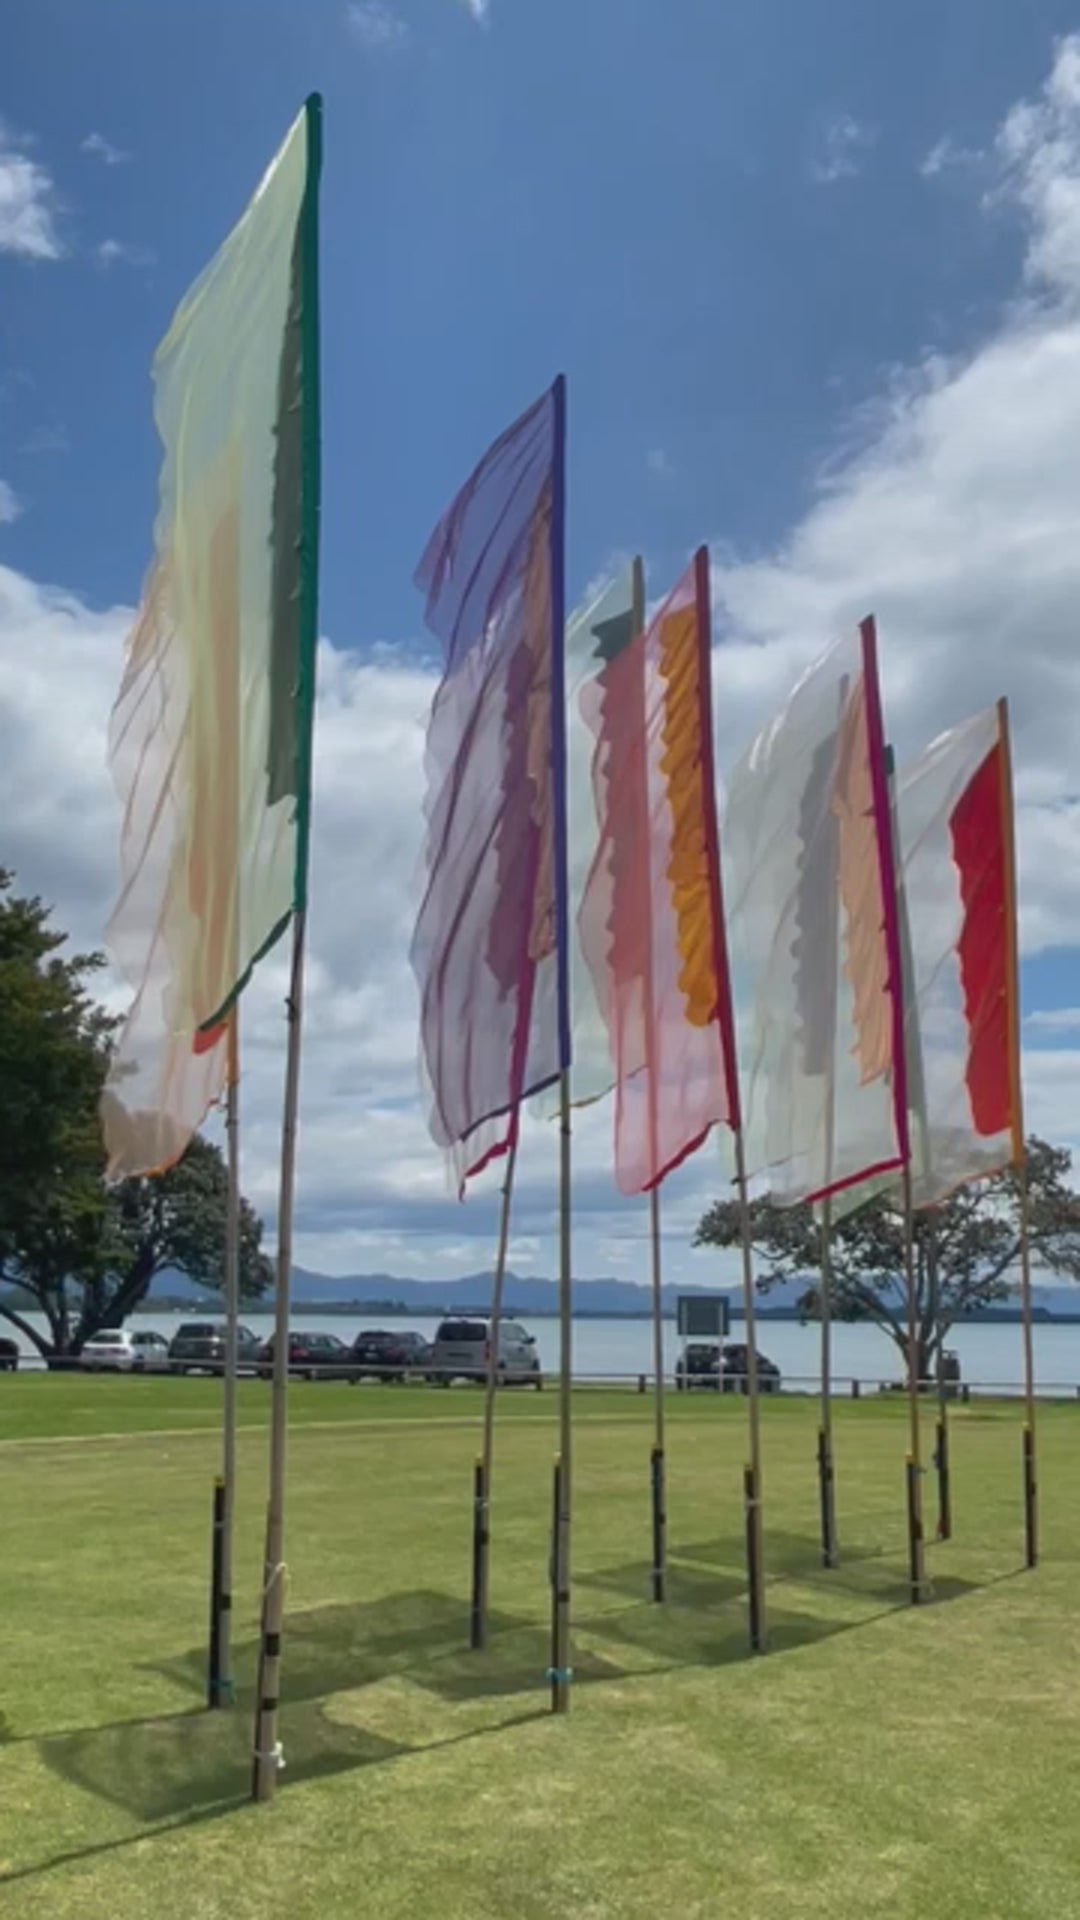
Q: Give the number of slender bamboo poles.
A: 10